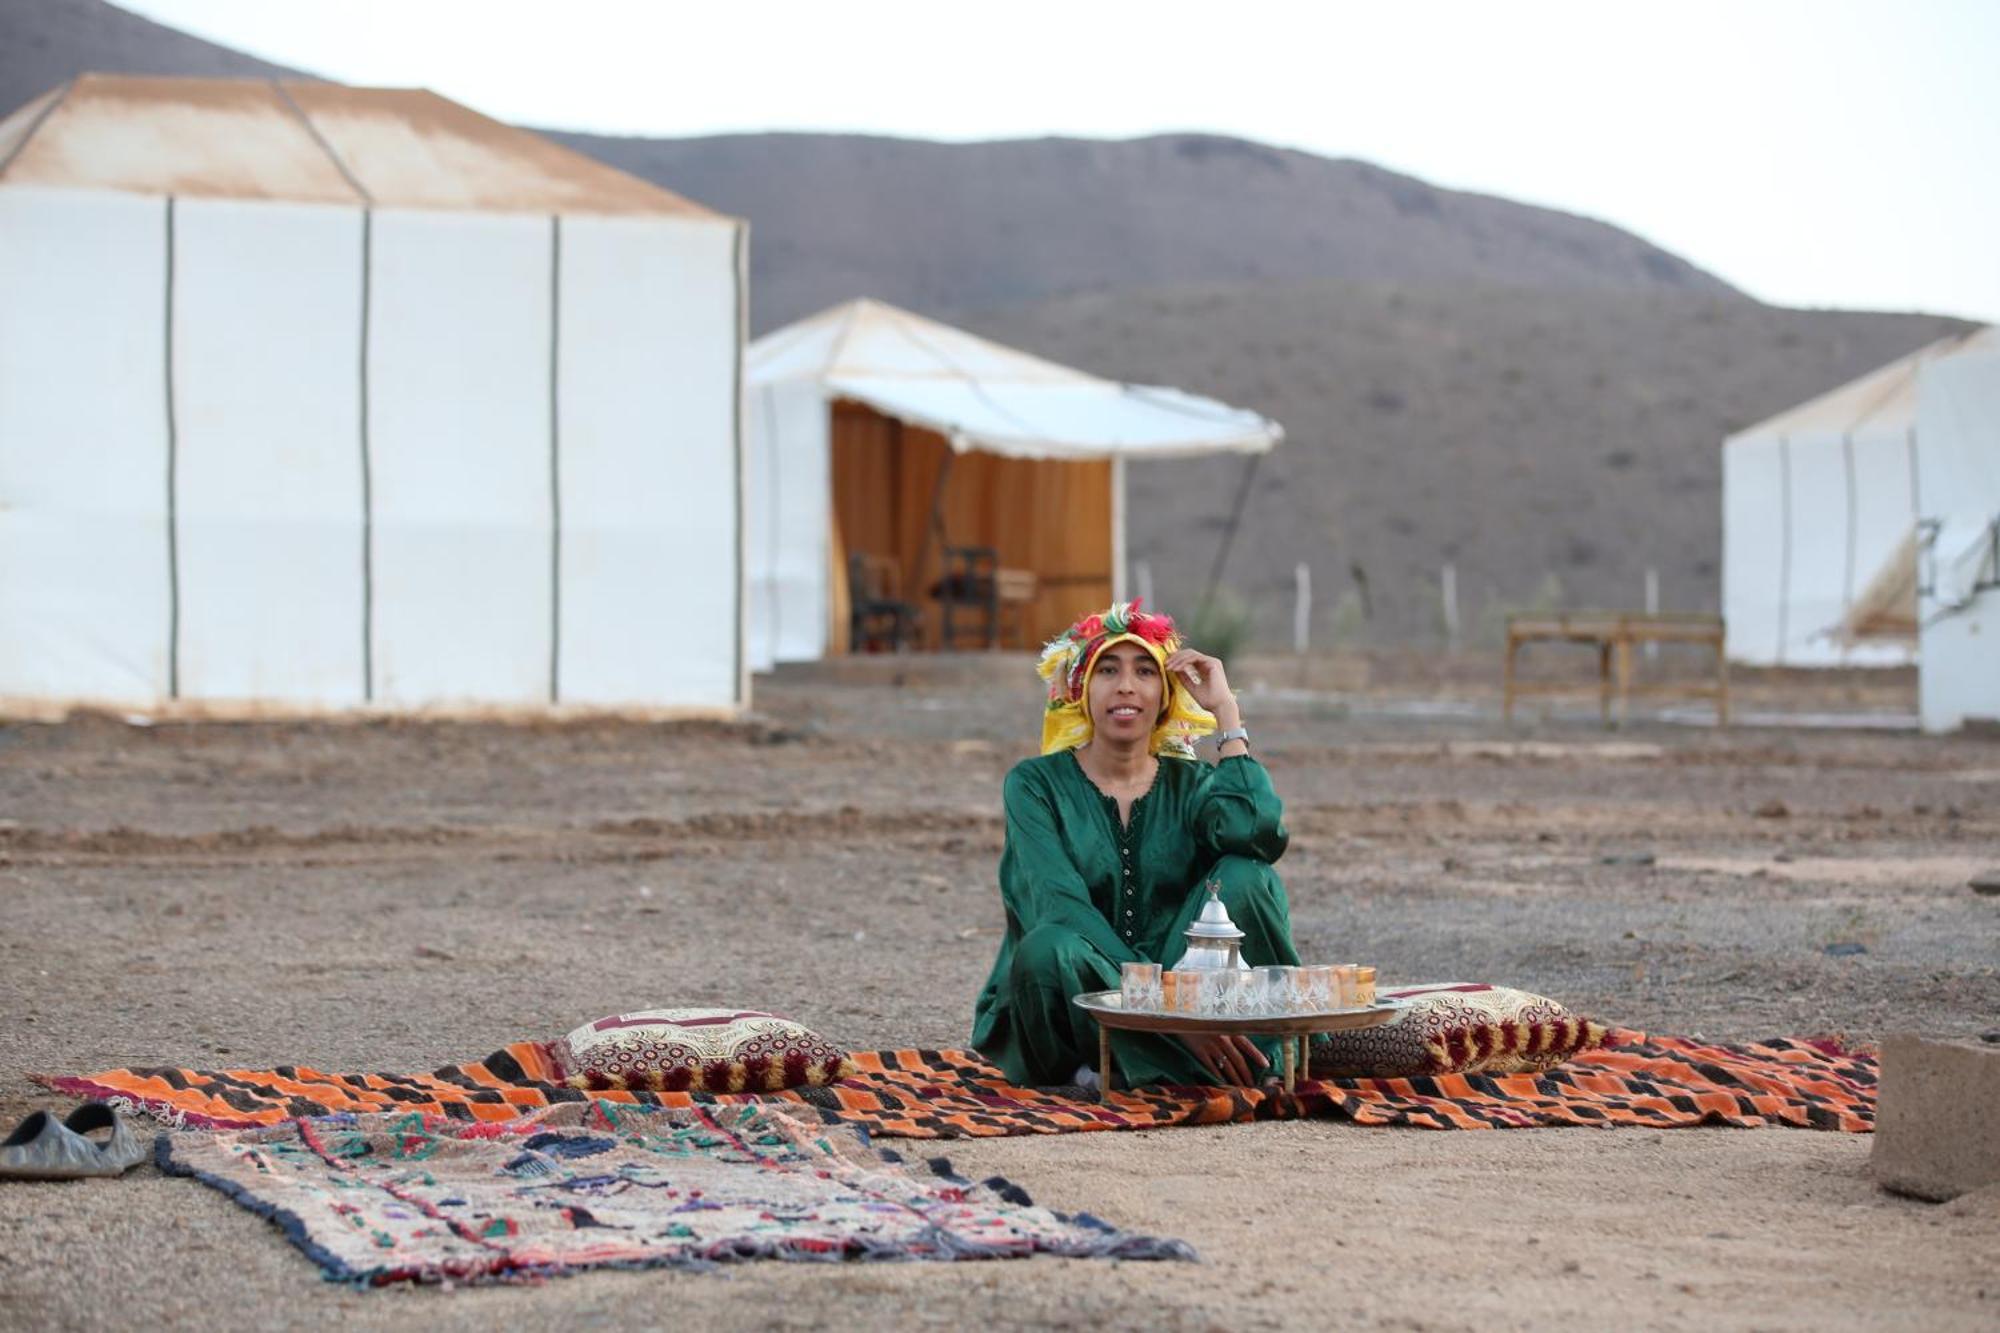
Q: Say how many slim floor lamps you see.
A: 0